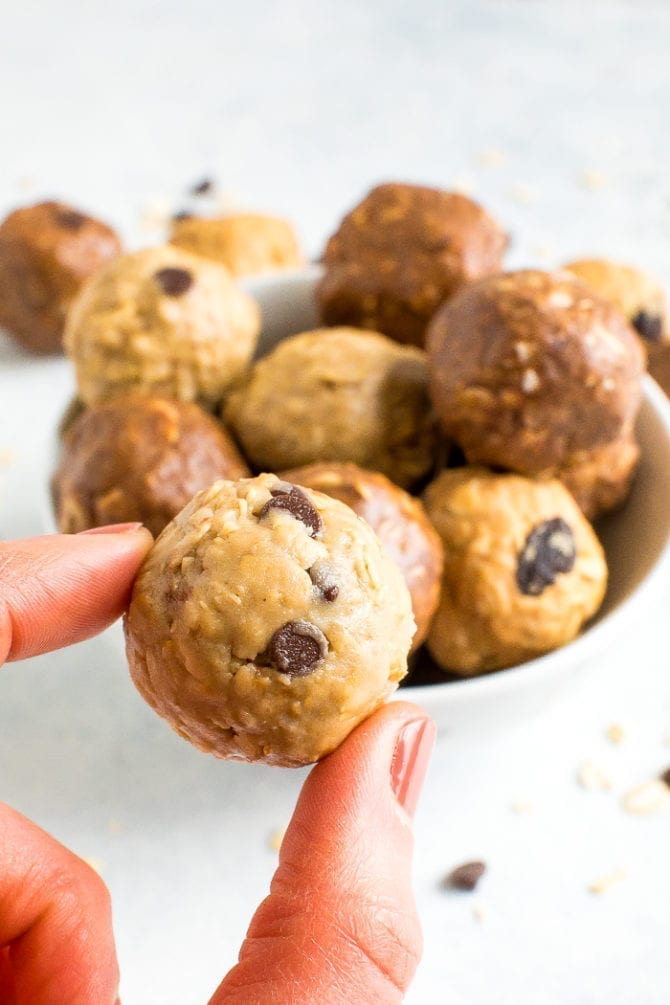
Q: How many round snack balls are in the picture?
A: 12